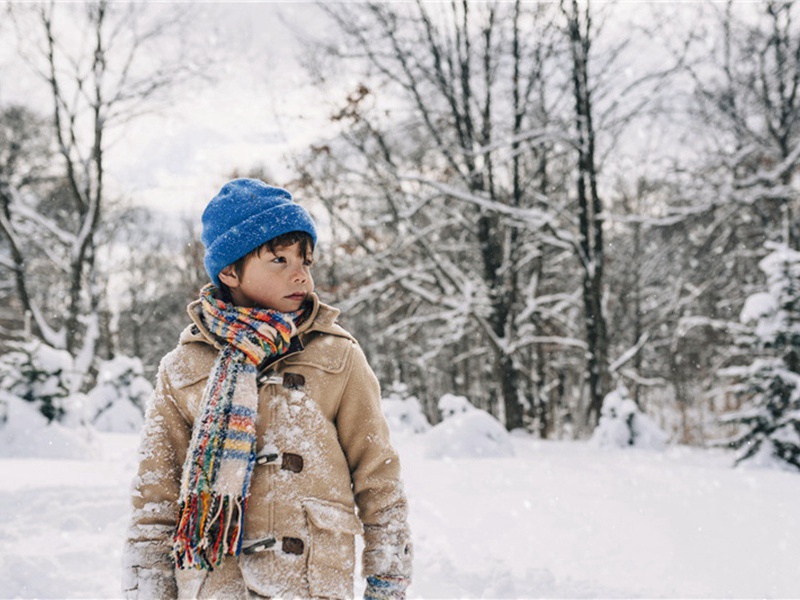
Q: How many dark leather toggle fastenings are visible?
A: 3